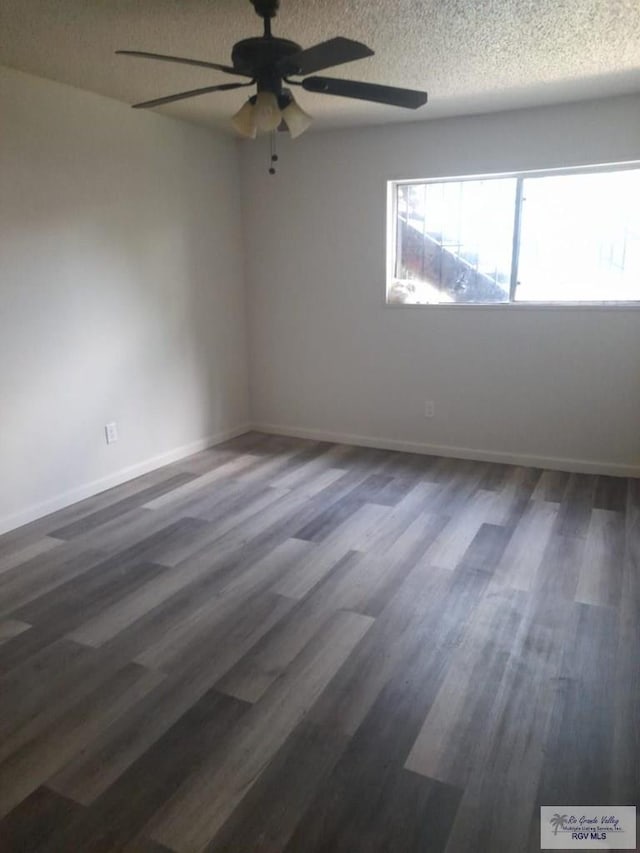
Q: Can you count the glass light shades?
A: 3